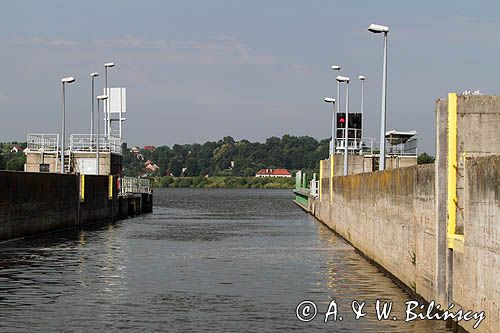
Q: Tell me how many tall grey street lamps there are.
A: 9